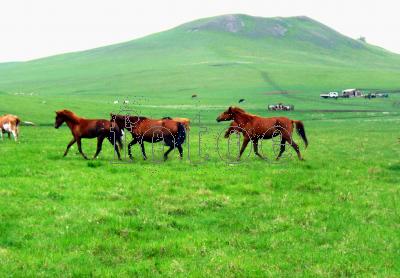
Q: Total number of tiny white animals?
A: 2